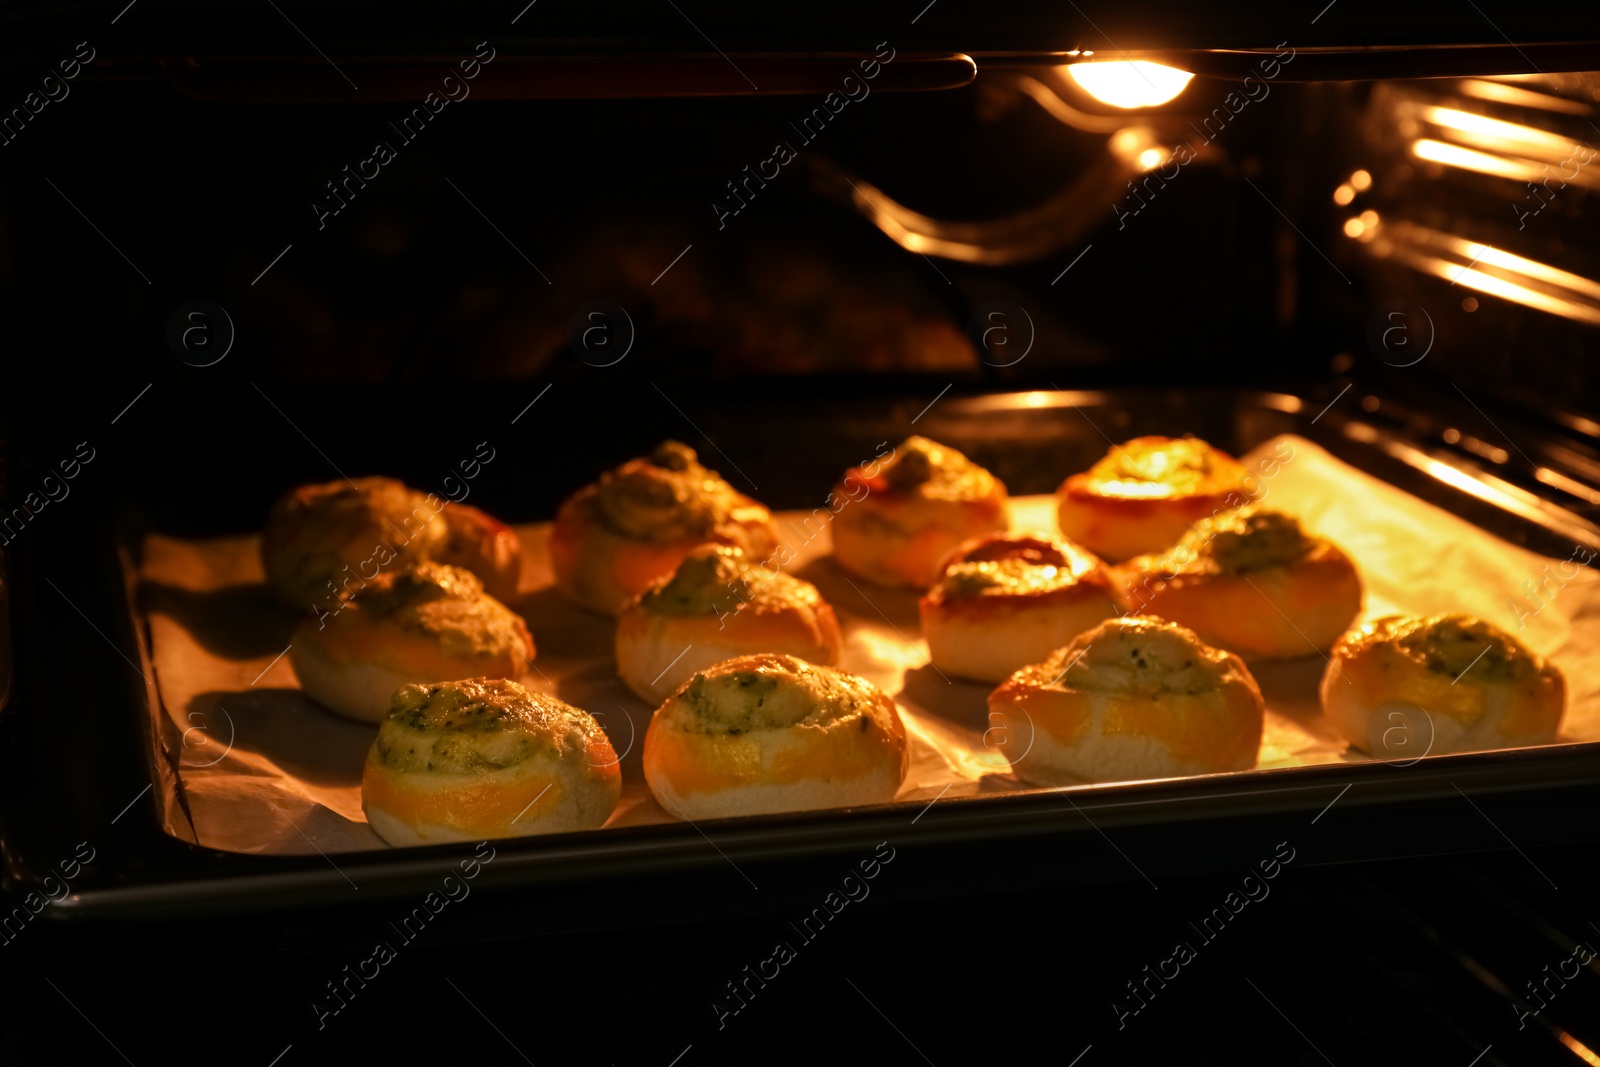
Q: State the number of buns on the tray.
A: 12